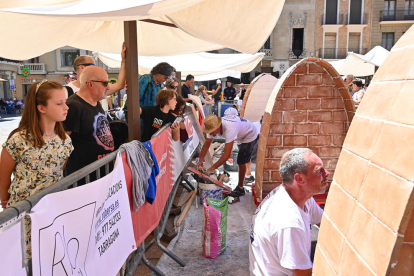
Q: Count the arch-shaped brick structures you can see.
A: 3